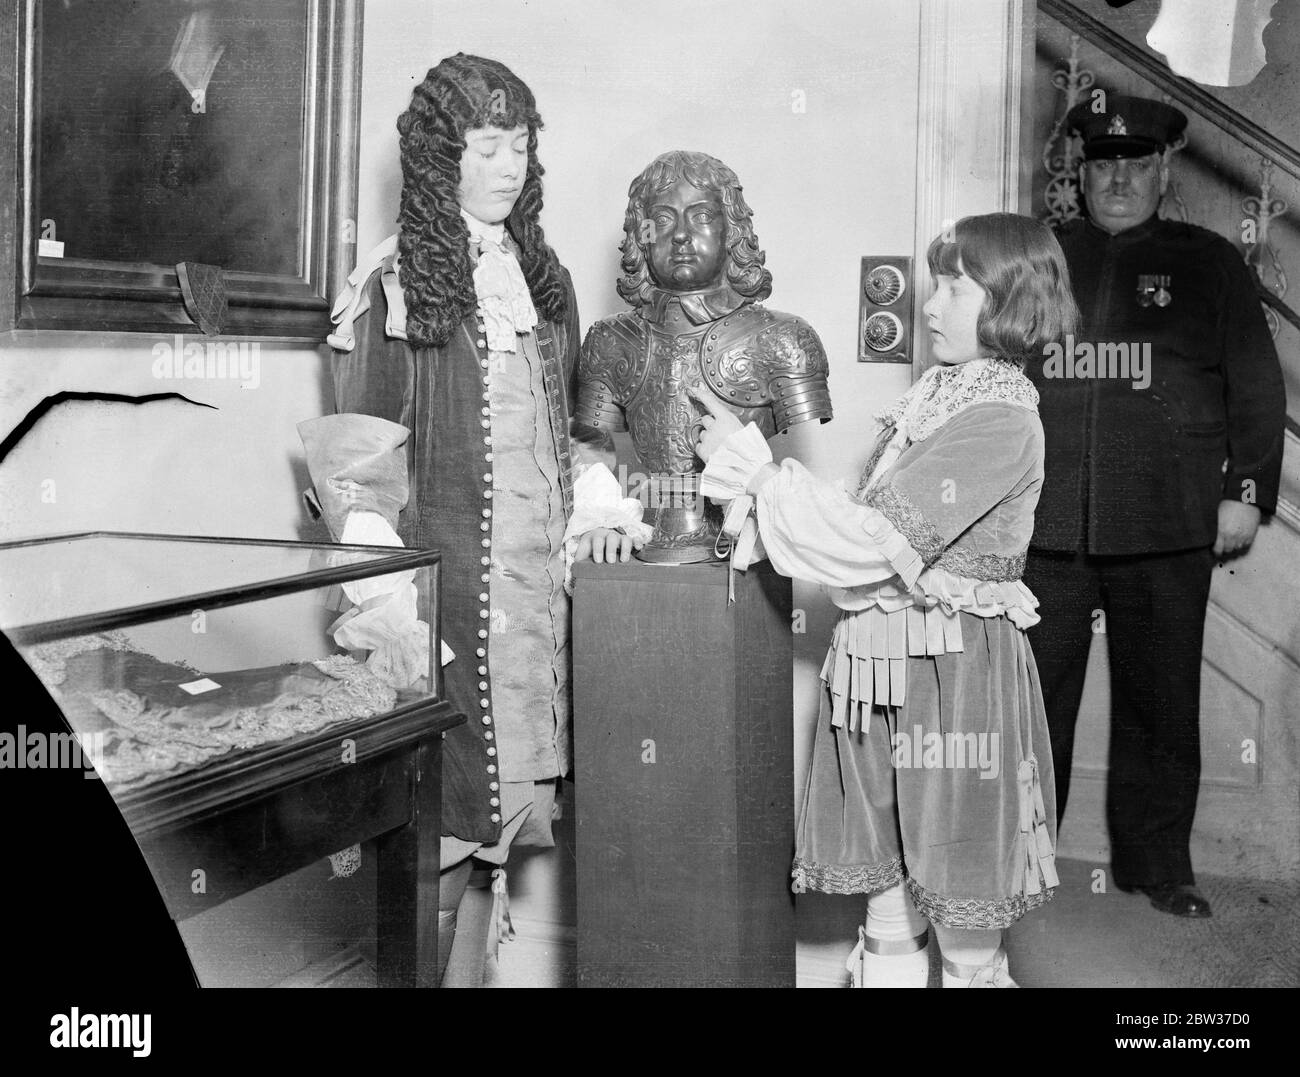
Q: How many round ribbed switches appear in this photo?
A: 2